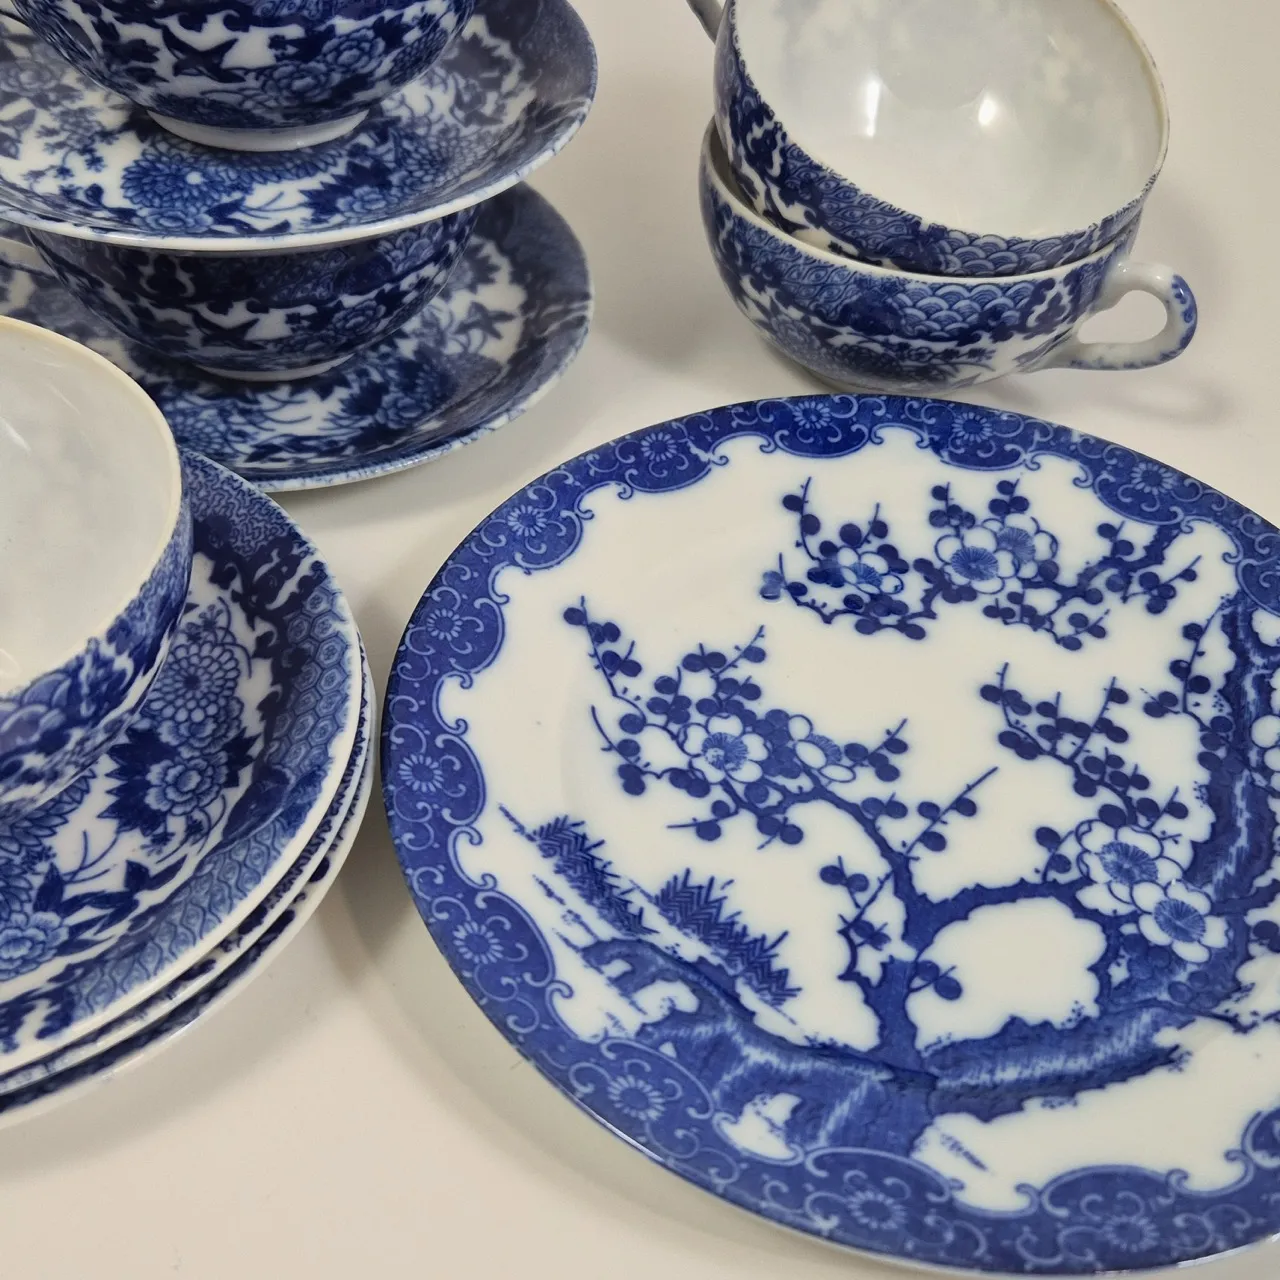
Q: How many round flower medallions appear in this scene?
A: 11